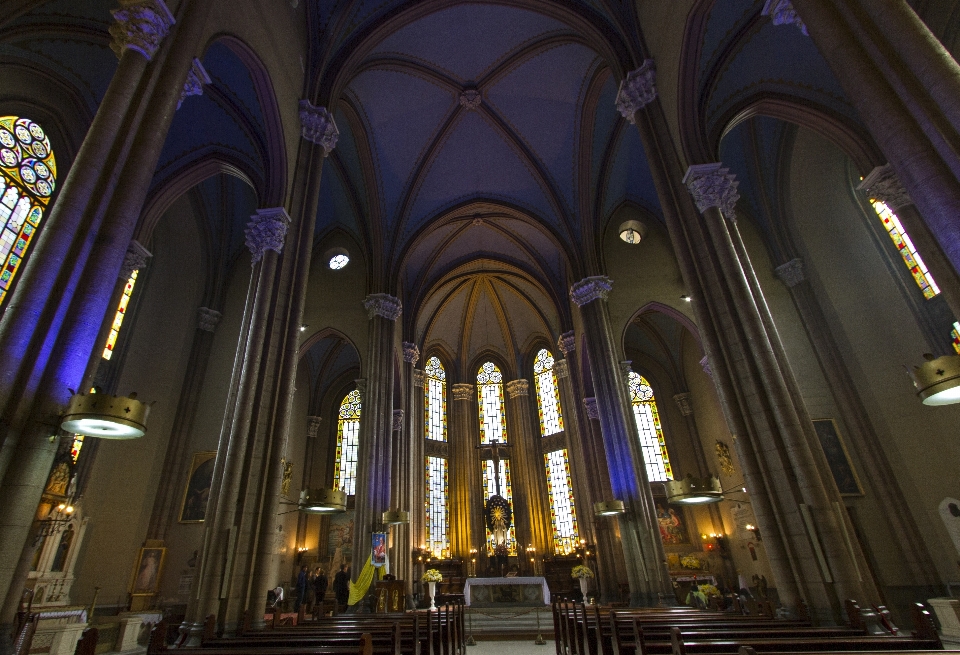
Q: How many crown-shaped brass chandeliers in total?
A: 6